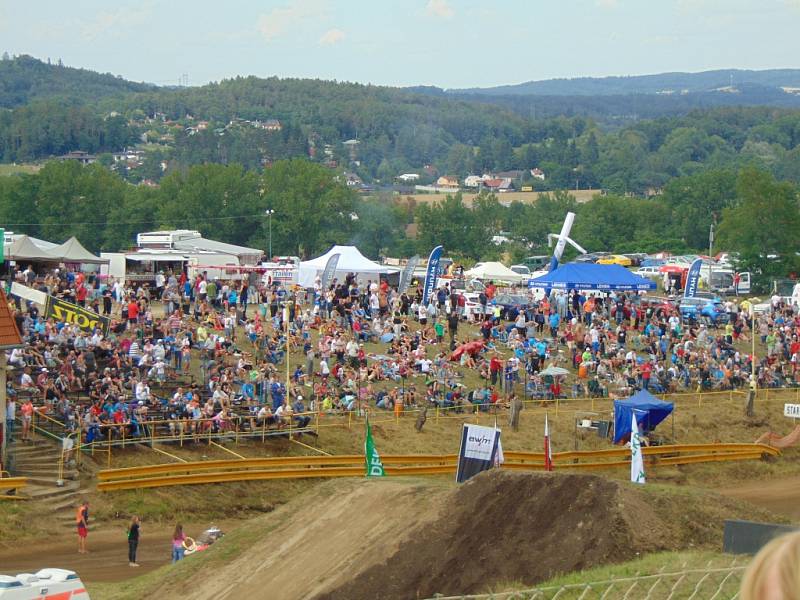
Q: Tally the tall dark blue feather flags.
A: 2